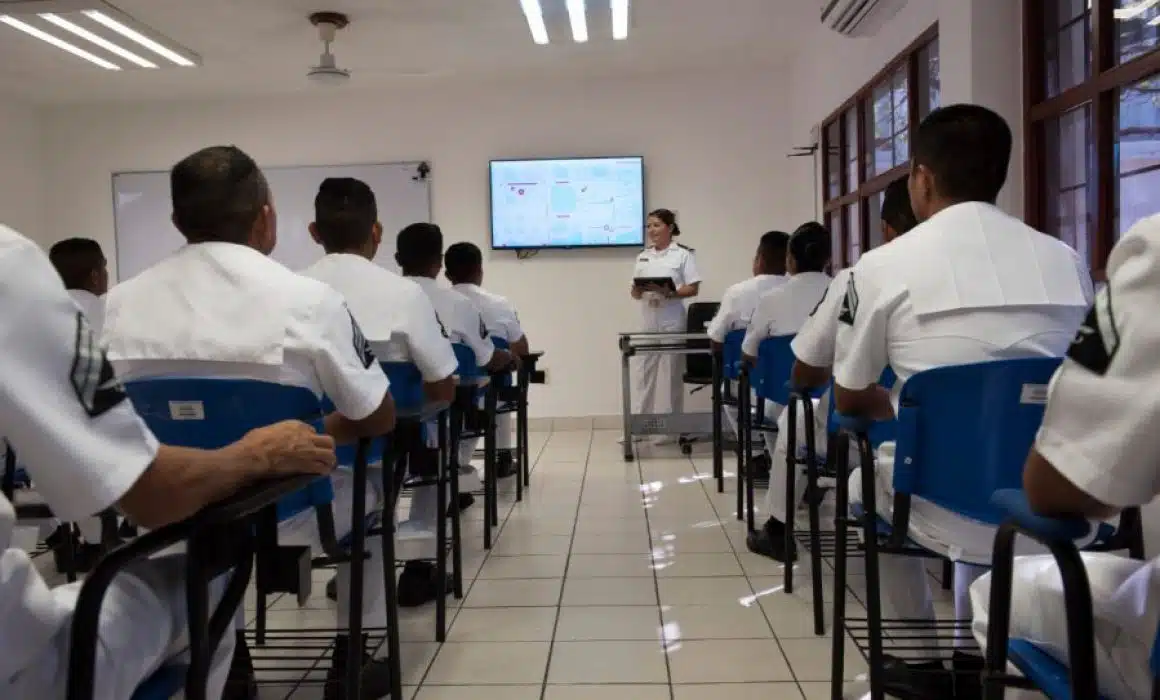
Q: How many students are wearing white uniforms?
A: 11